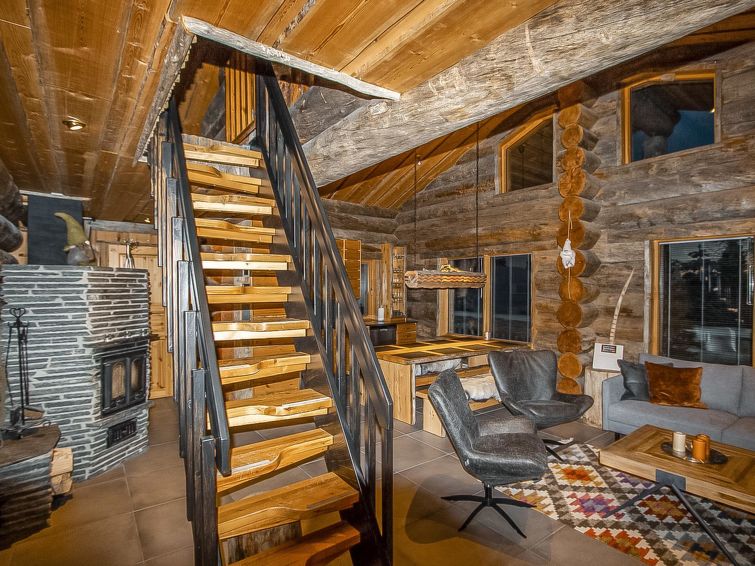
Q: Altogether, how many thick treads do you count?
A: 12